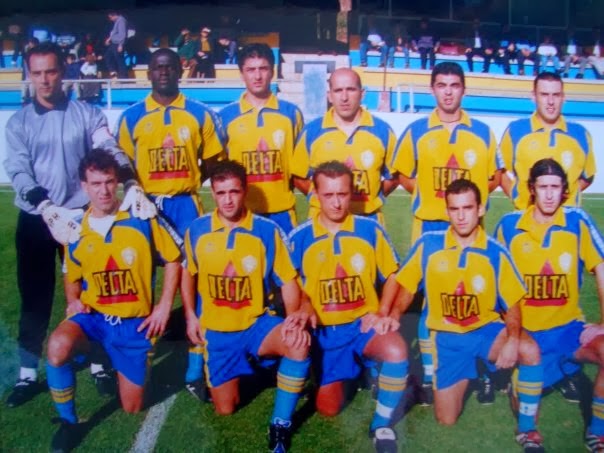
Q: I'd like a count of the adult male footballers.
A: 11